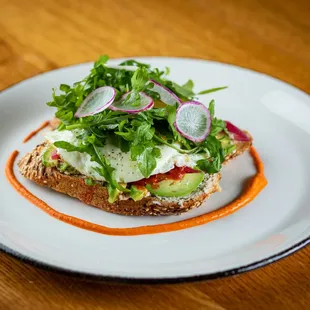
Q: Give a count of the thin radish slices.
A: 4